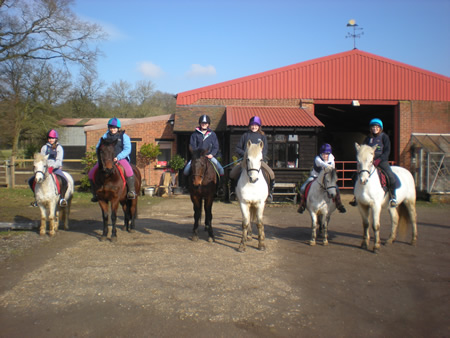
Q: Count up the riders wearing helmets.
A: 6